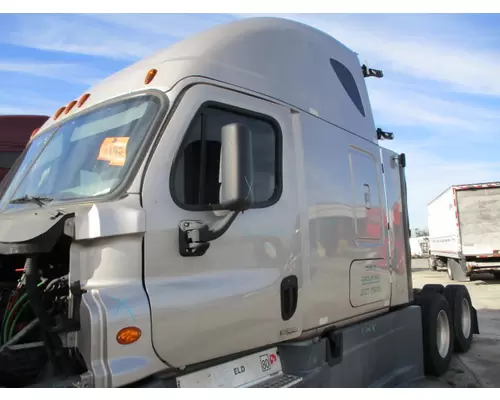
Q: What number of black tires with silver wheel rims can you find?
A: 2